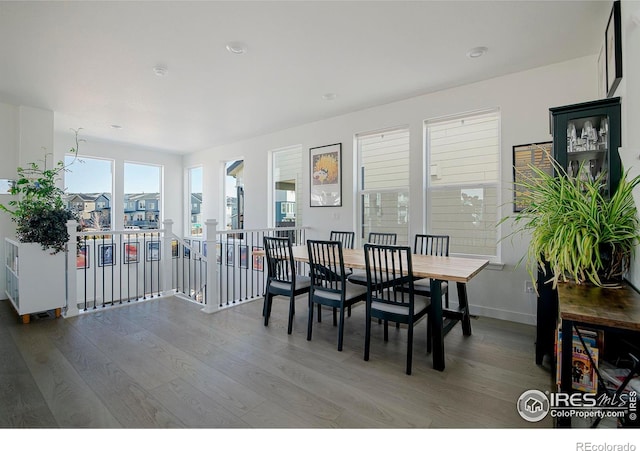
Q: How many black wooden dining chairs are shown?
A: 6